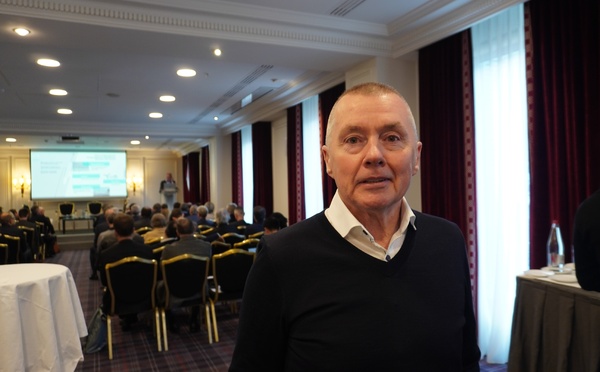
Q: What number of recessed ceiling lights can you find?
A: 12